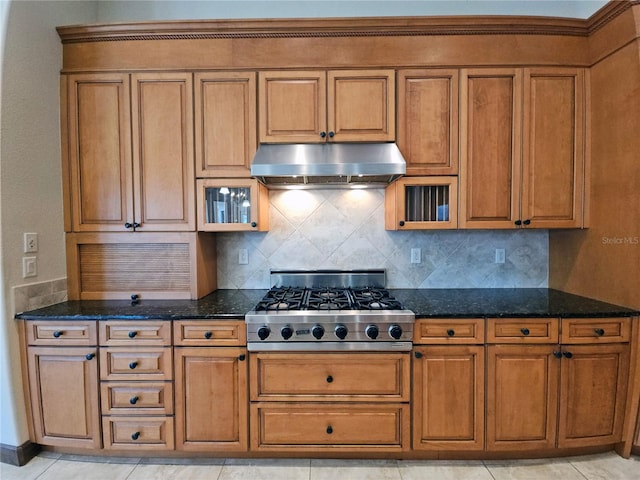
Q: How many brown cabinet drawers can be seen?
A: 11